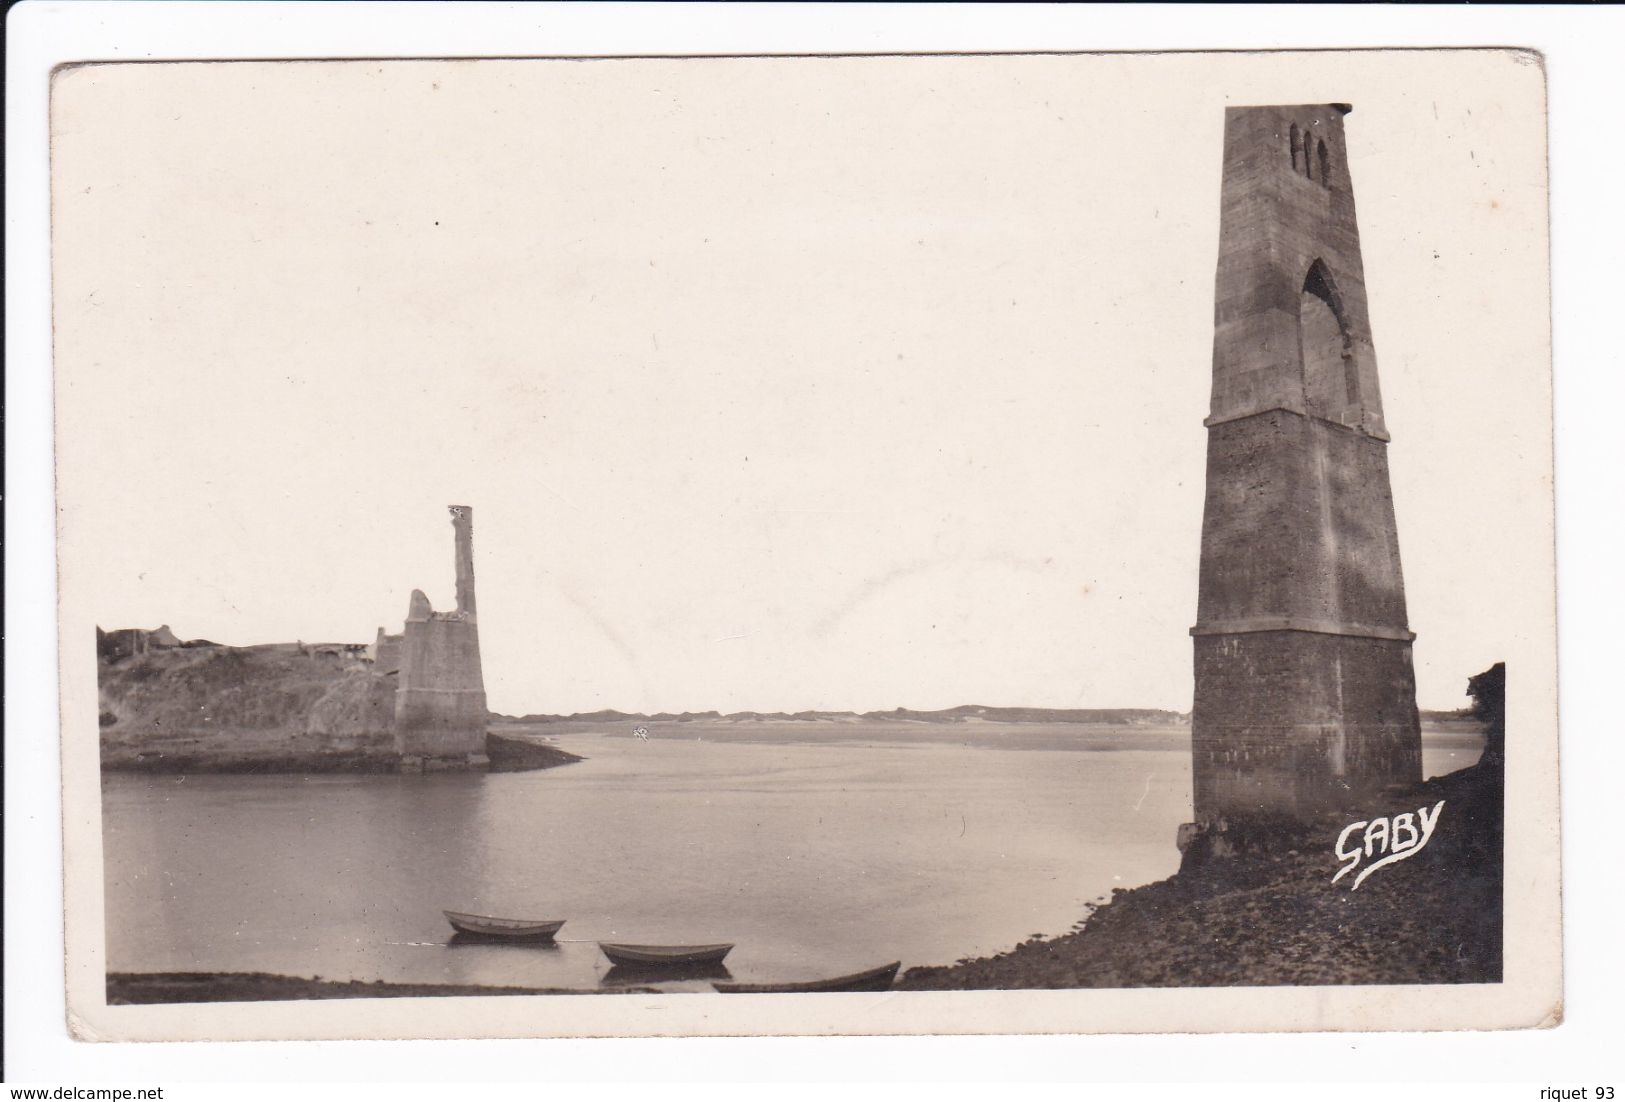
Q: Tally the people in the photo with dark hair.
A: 0